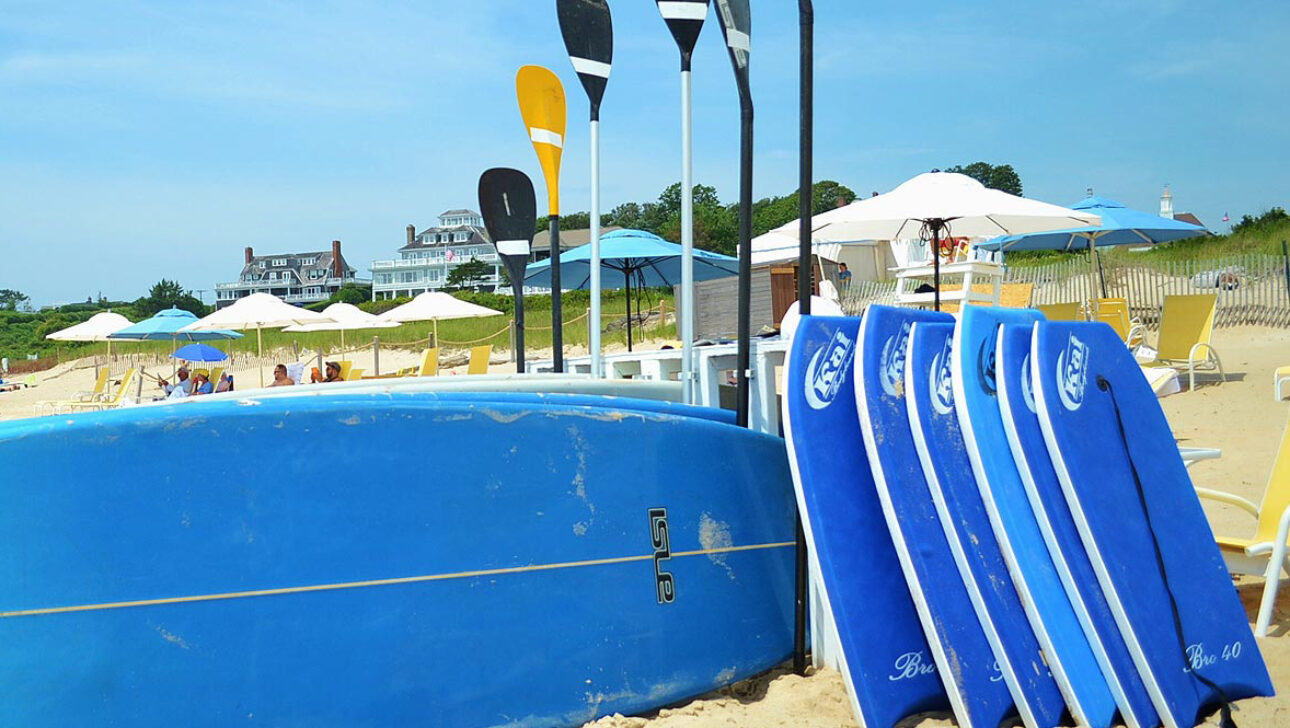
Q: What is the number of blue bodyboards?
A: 6